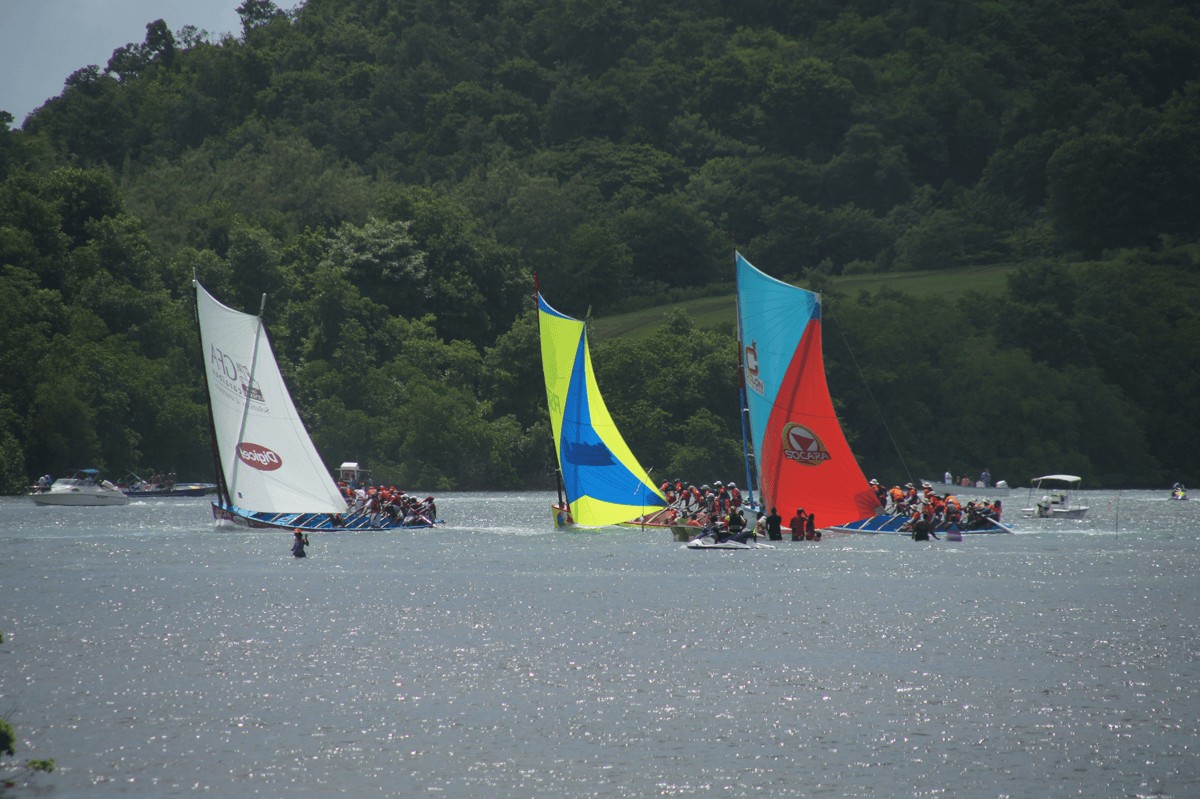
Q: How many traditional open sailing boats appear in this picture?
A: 3